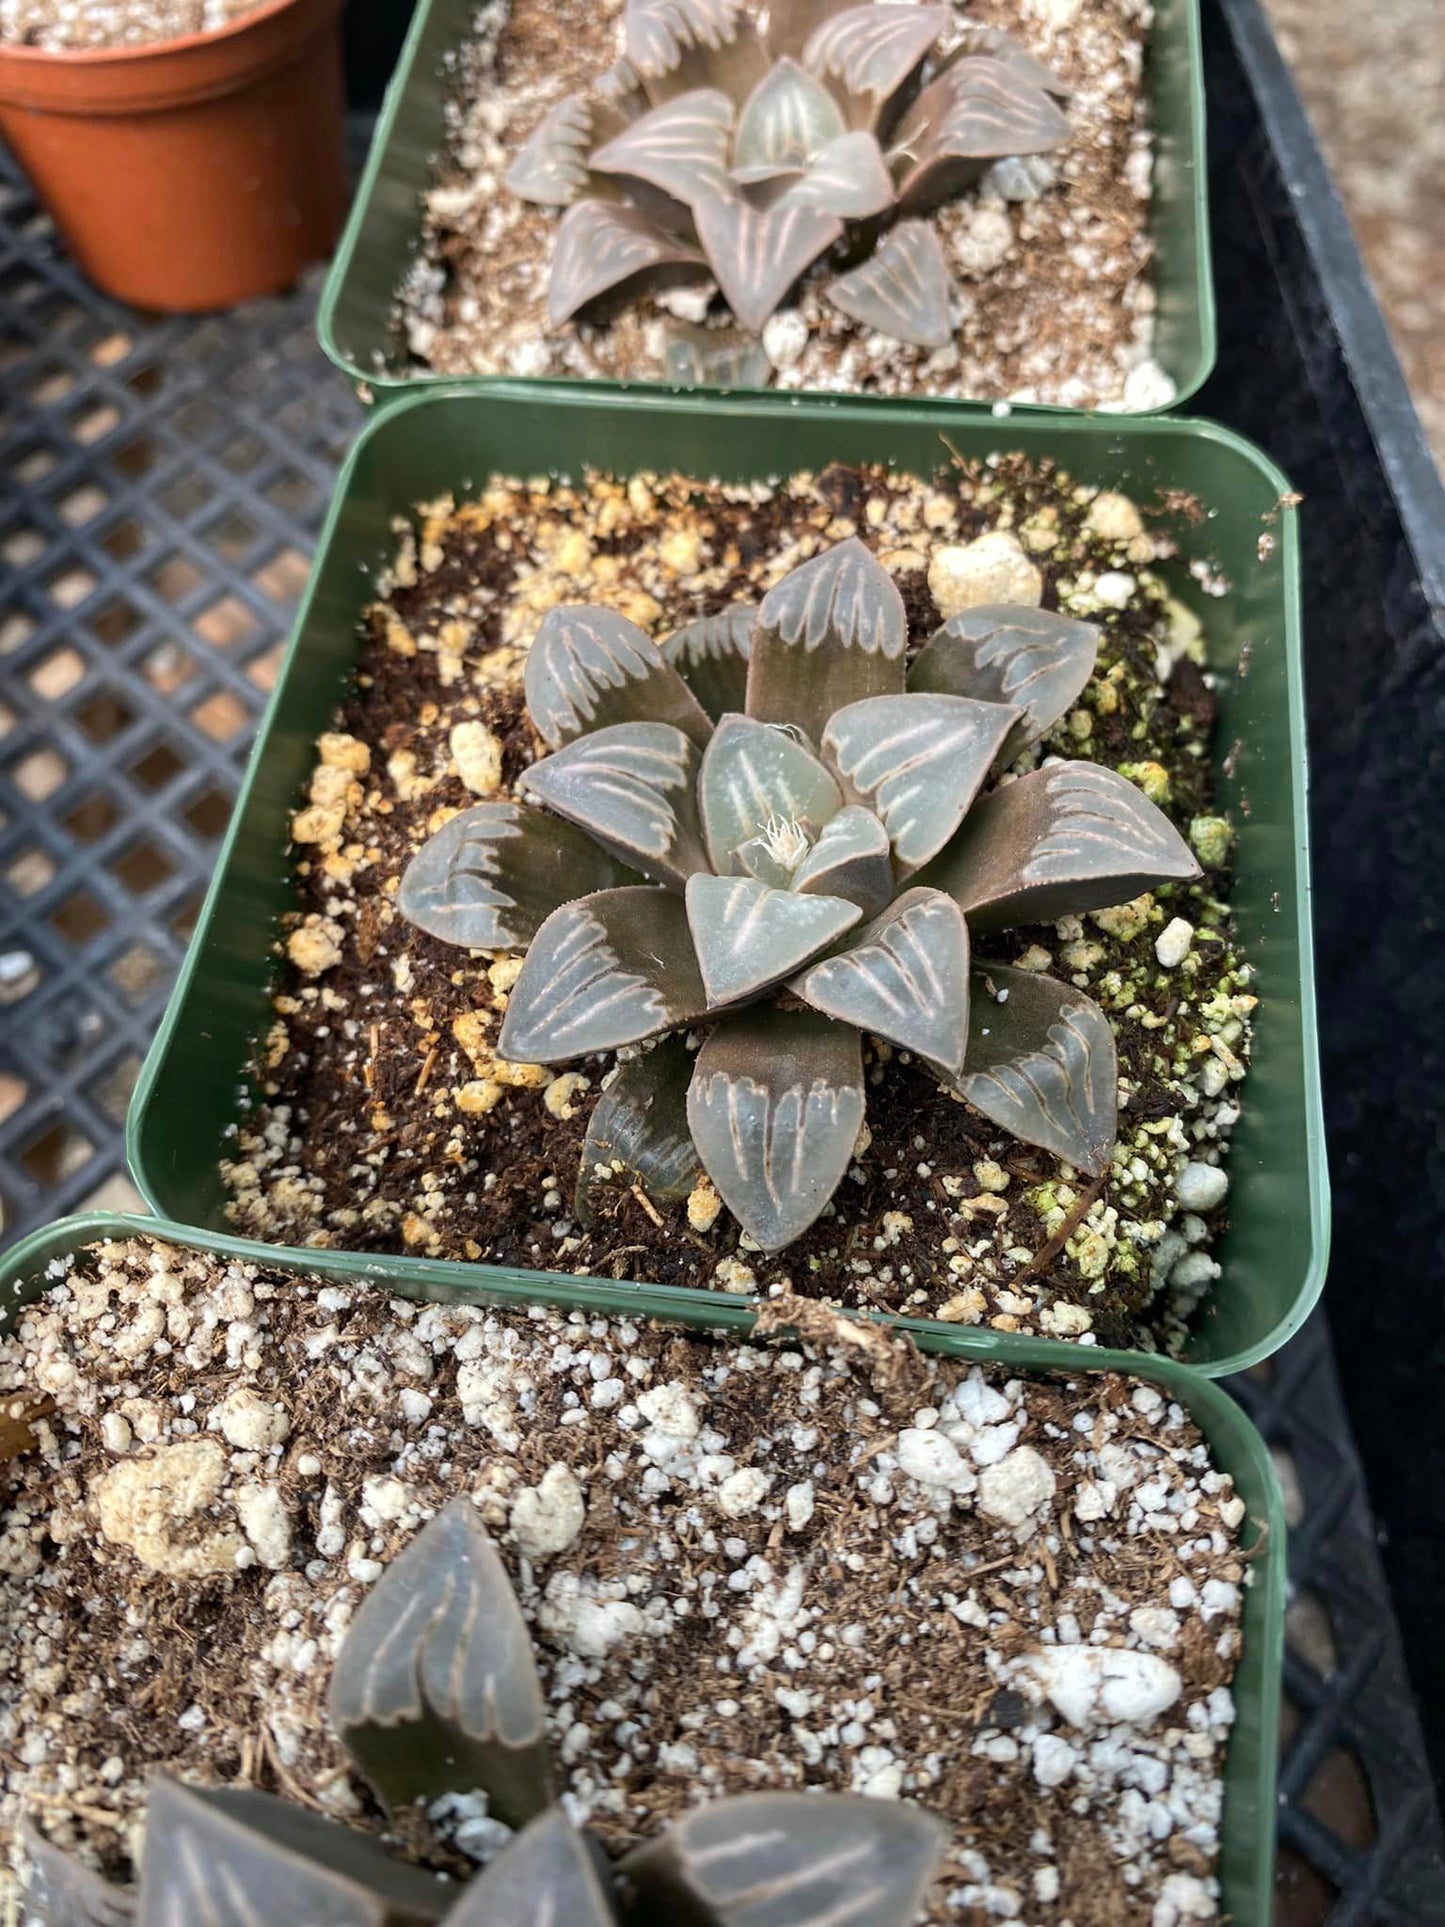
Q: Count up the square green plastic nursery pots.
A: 3